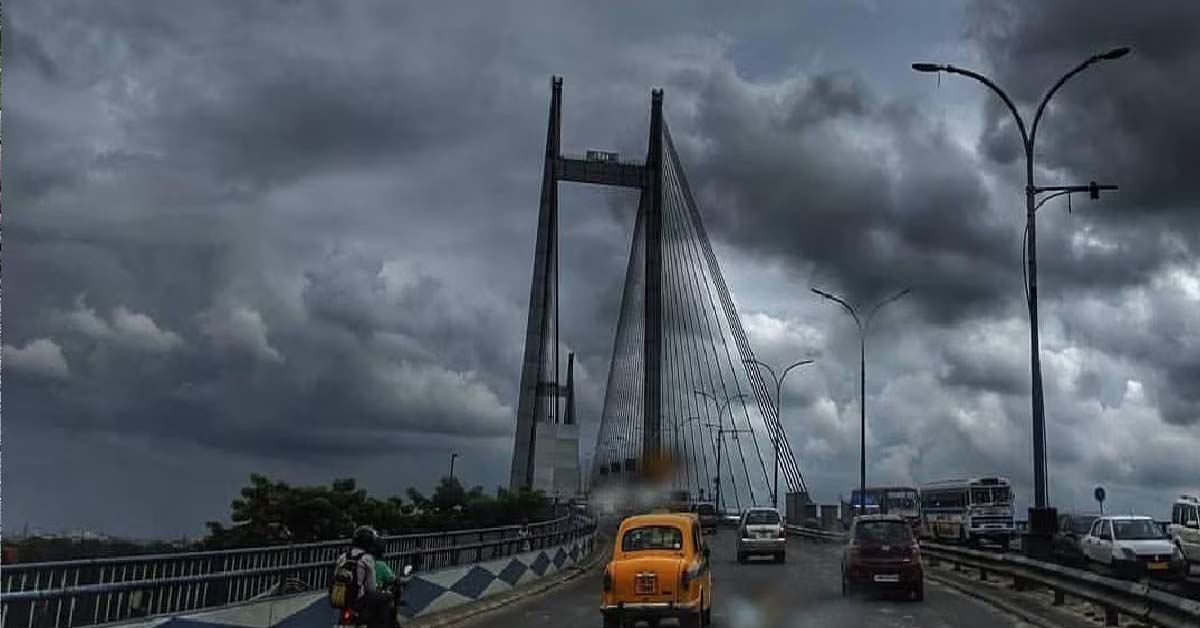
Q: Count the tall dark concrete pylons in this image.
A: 2